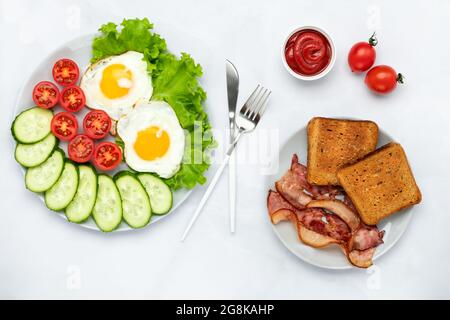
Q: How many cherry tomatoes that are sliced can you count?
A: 7